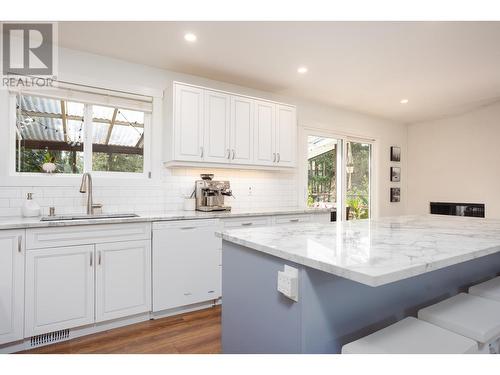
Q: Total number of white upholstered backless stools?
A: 3